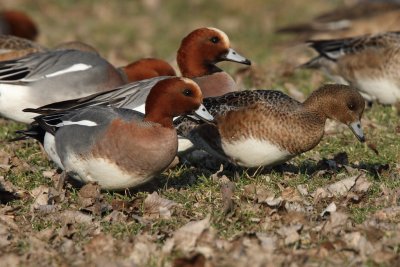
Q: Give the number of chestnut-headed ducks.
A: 4